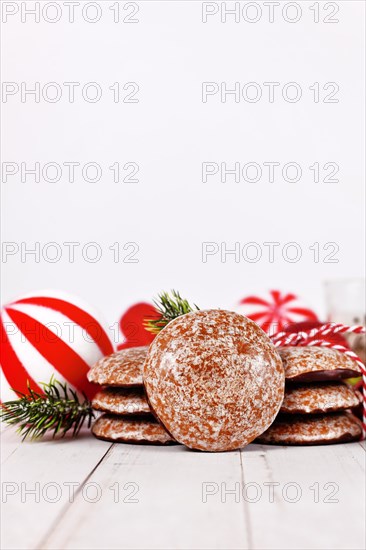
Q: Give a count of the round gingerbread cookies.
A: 7